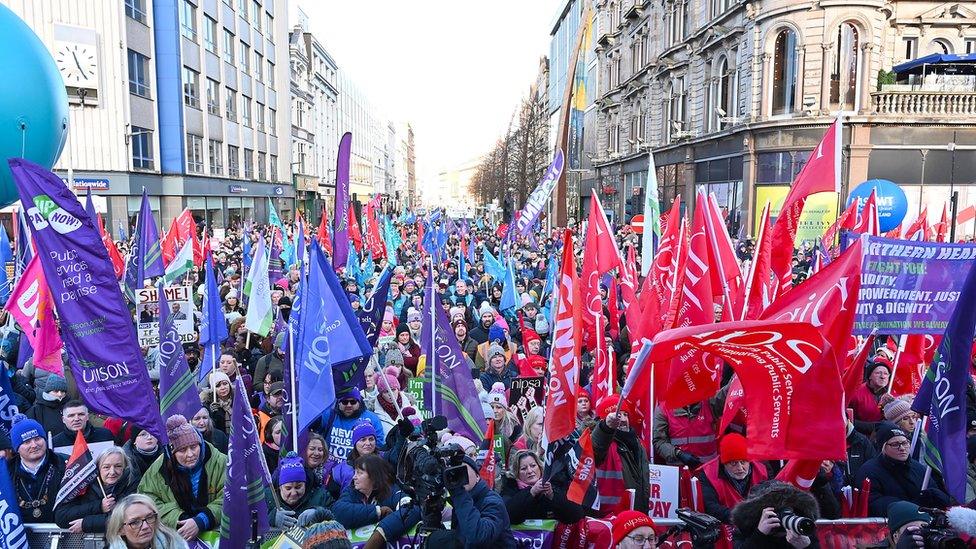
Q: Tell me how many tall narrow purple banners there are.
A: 3